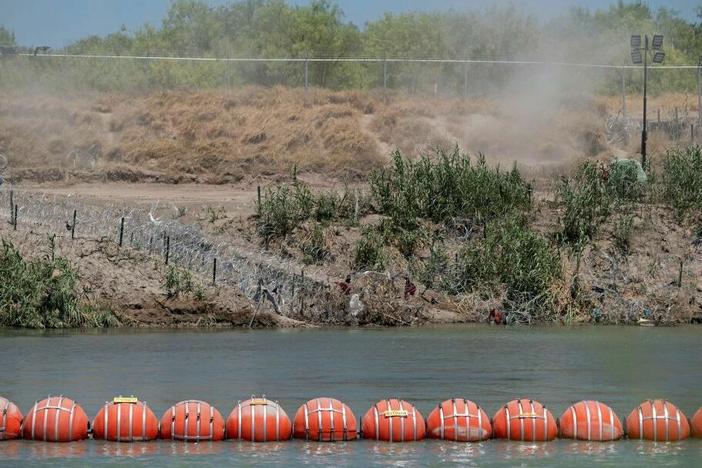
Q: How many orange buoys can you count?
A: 12